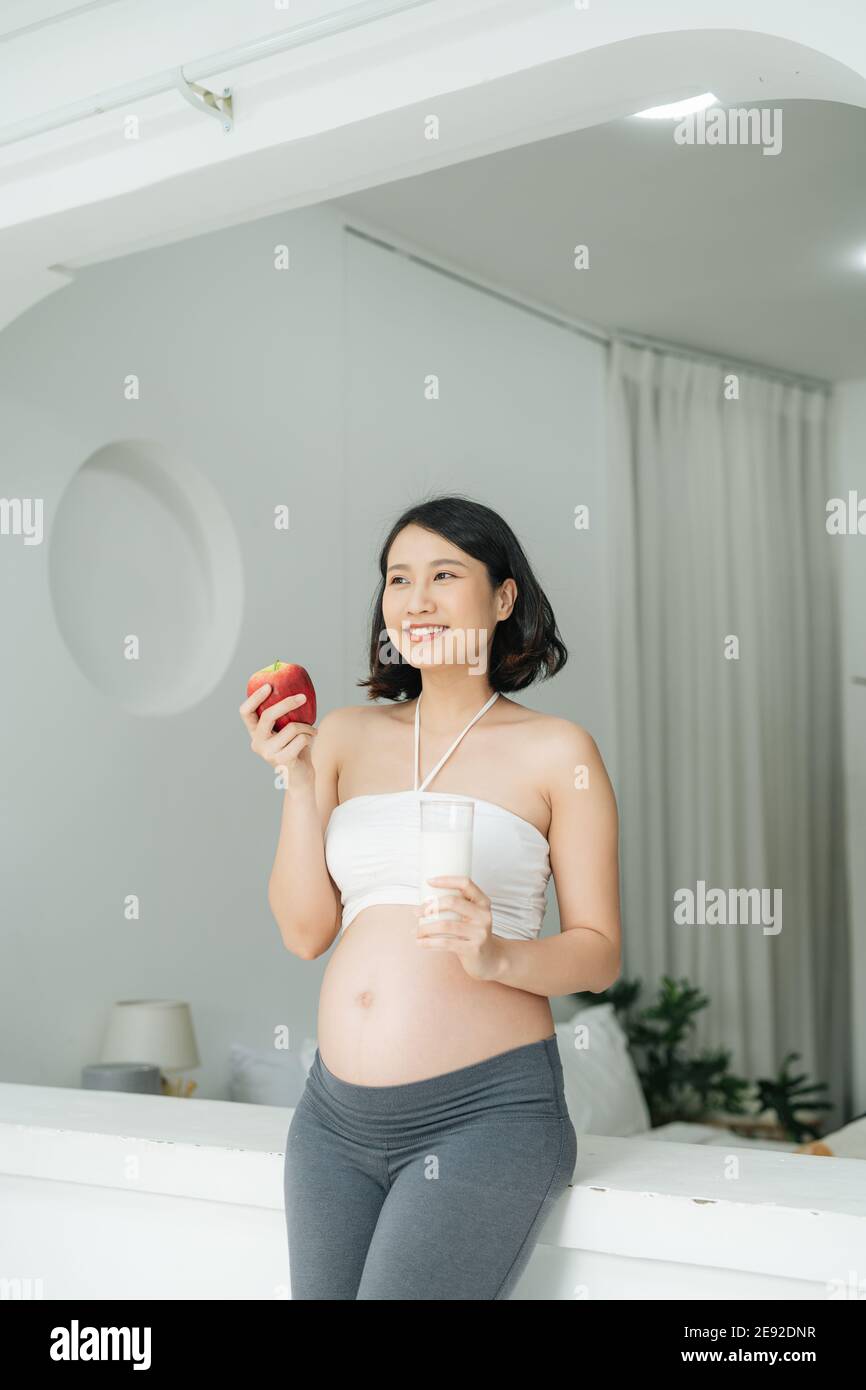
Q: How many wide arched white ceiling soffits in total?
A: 1